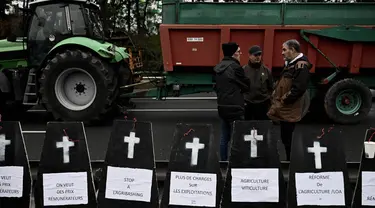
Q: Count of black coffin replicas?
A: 7